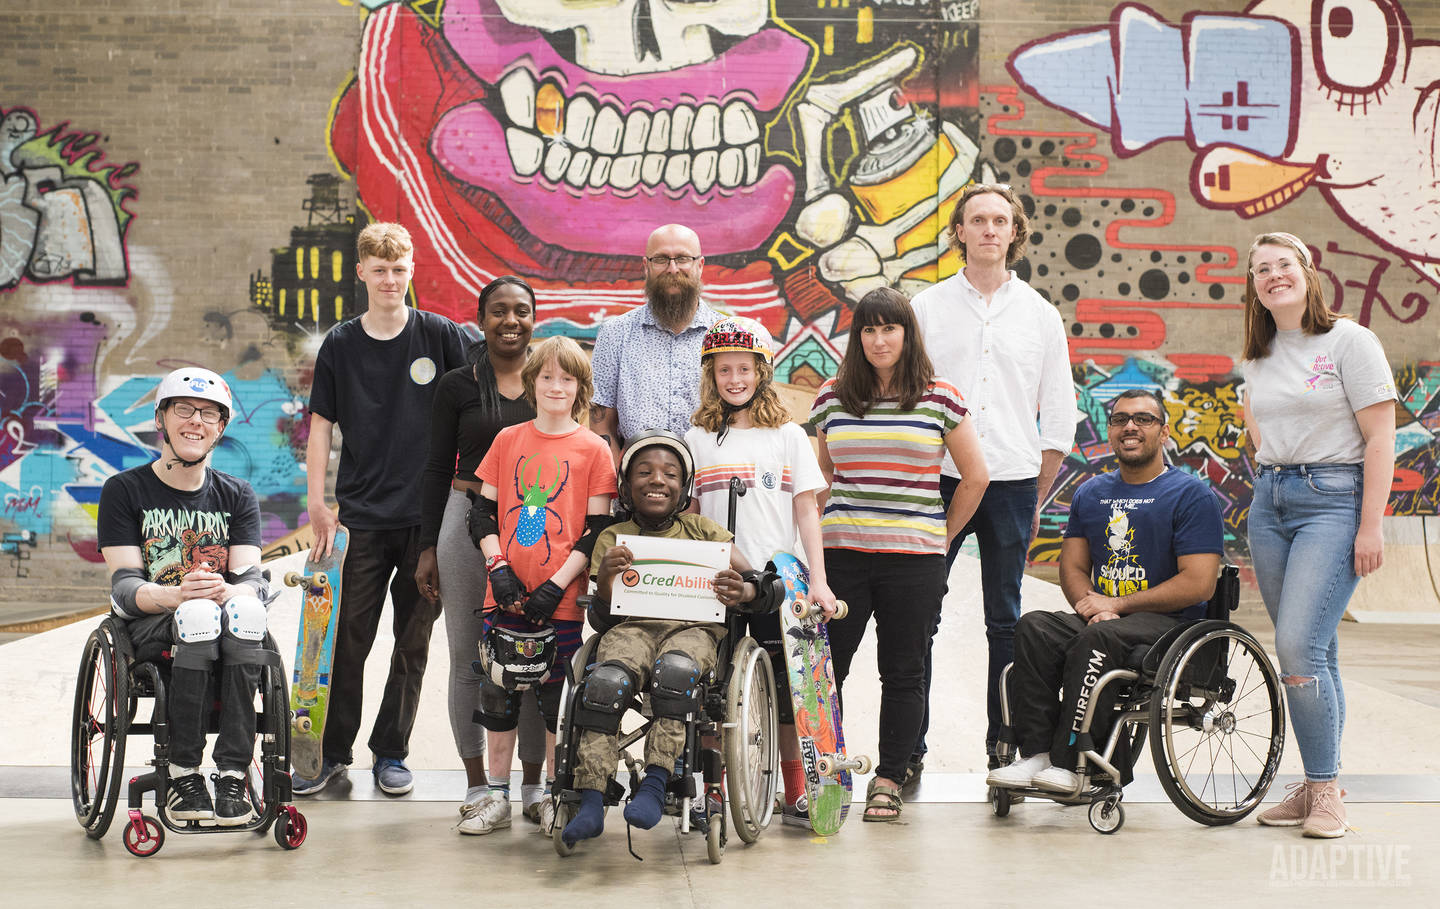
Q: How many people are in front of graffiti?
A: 11